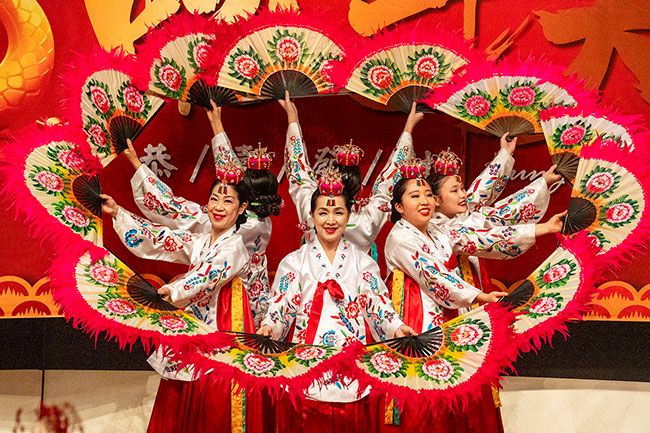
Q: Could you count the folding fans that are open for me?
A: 12